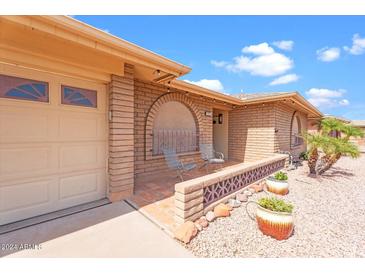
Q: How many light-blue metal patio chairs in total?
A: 2